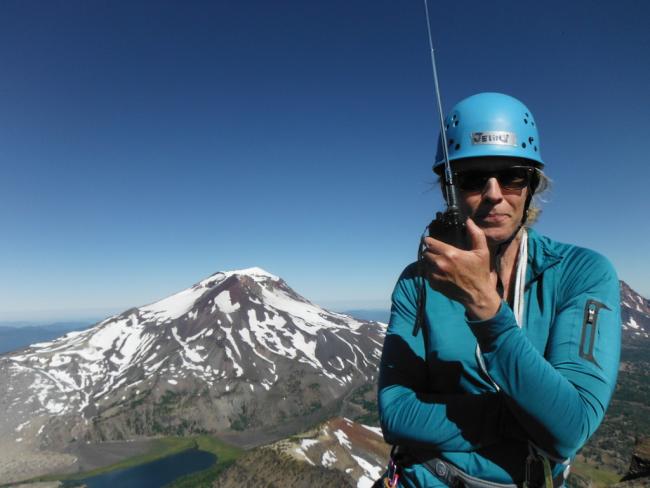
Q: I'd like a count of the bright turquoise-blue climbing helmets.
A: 1